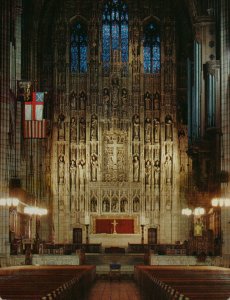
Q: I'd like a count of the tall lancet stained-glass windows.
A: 3